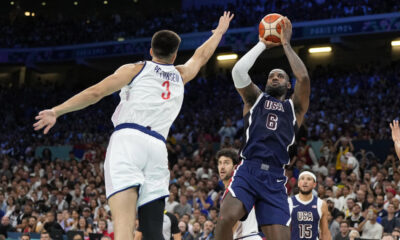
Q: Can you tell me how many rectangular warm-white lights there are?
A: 3